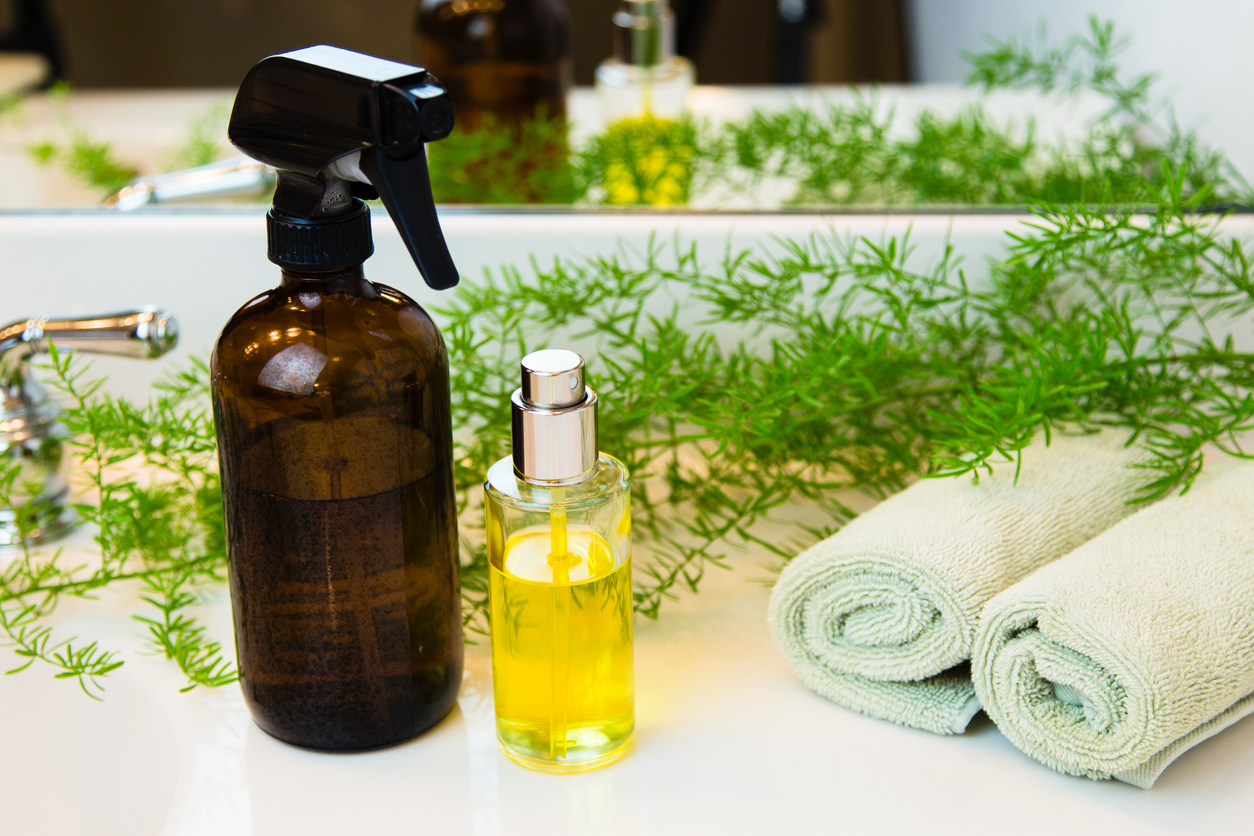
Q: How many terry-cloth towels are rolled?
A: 2